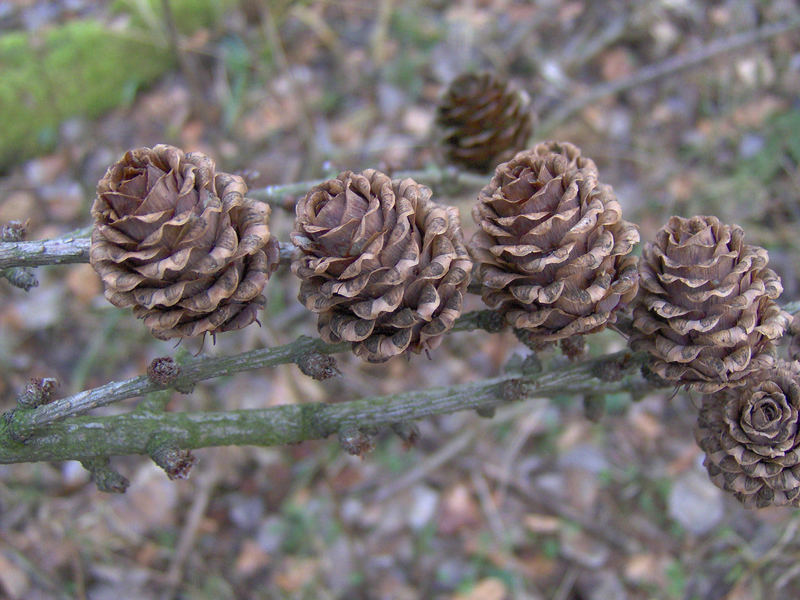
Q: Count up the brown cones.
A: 6